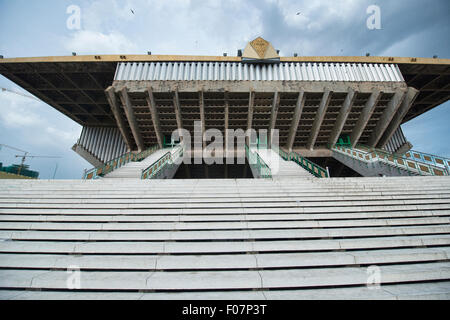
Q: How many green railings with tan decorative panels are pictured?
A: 6